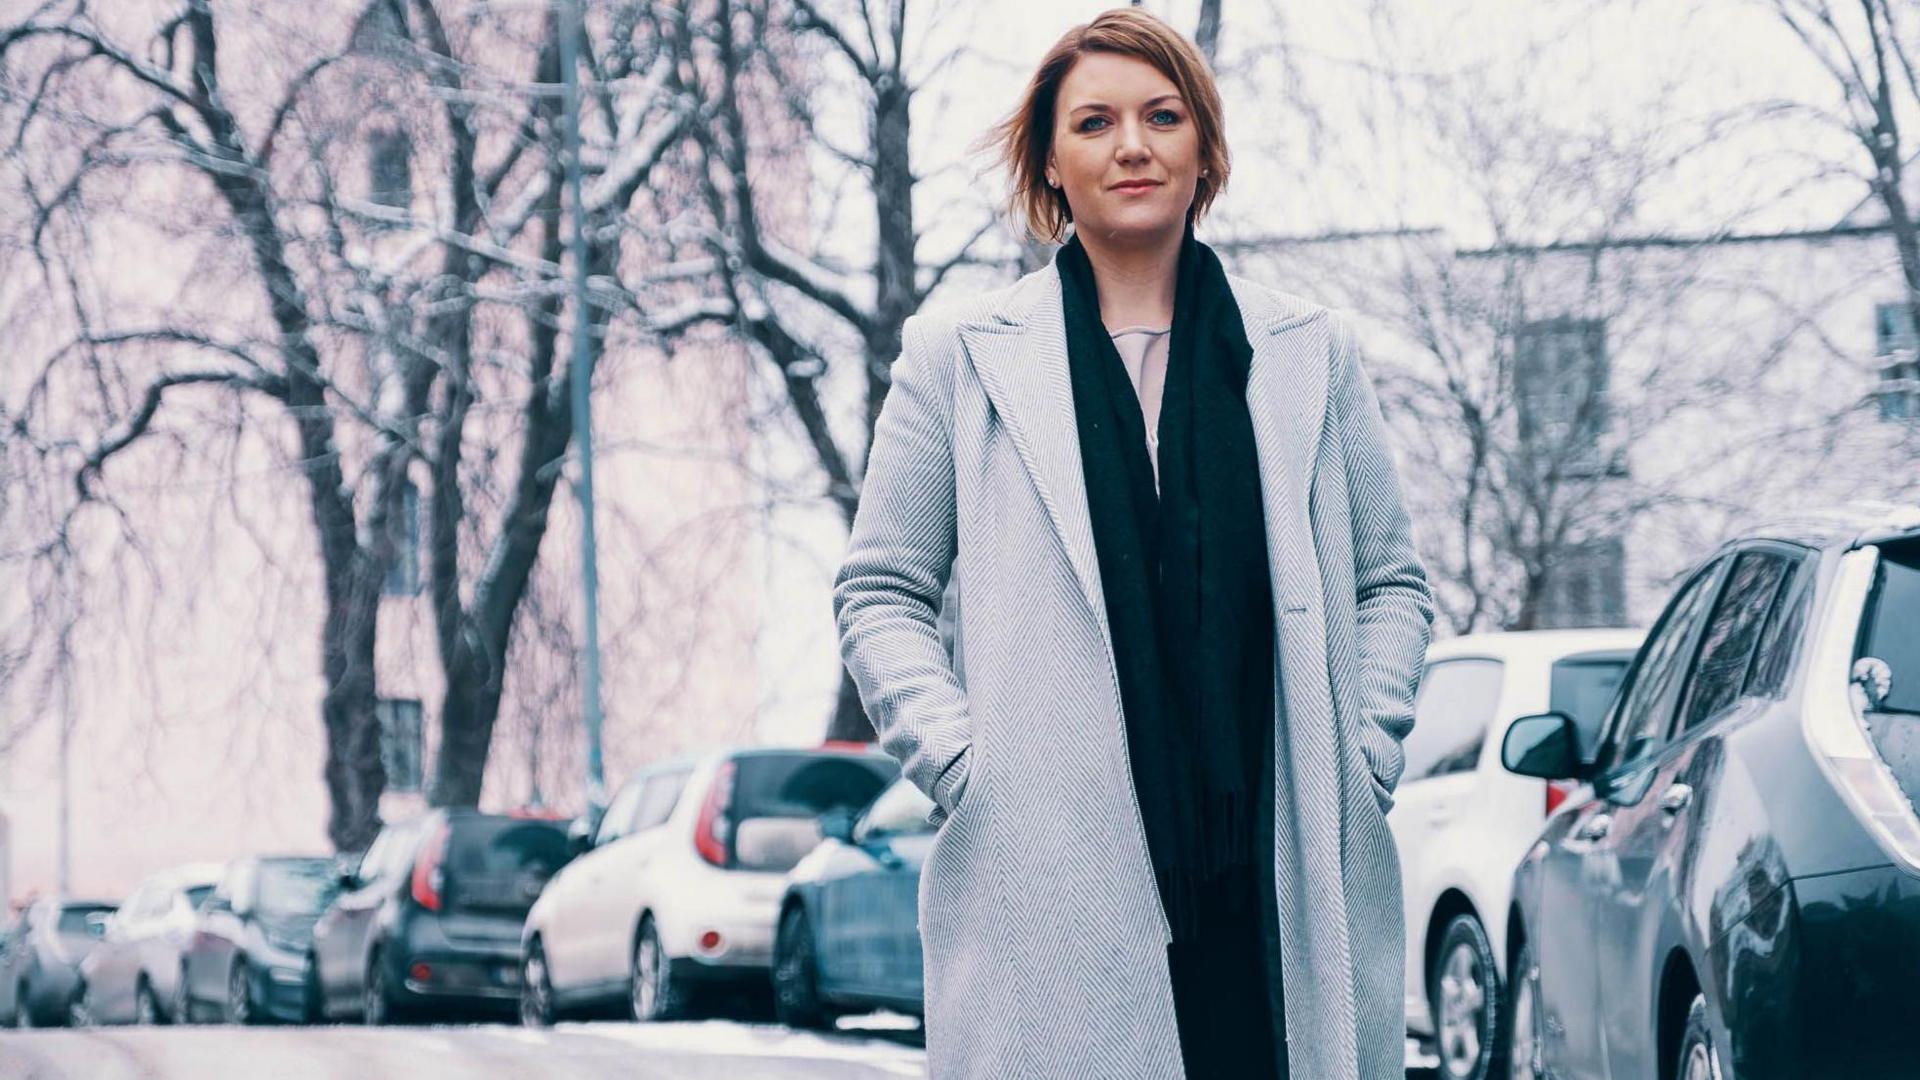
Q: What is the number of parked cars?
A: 8